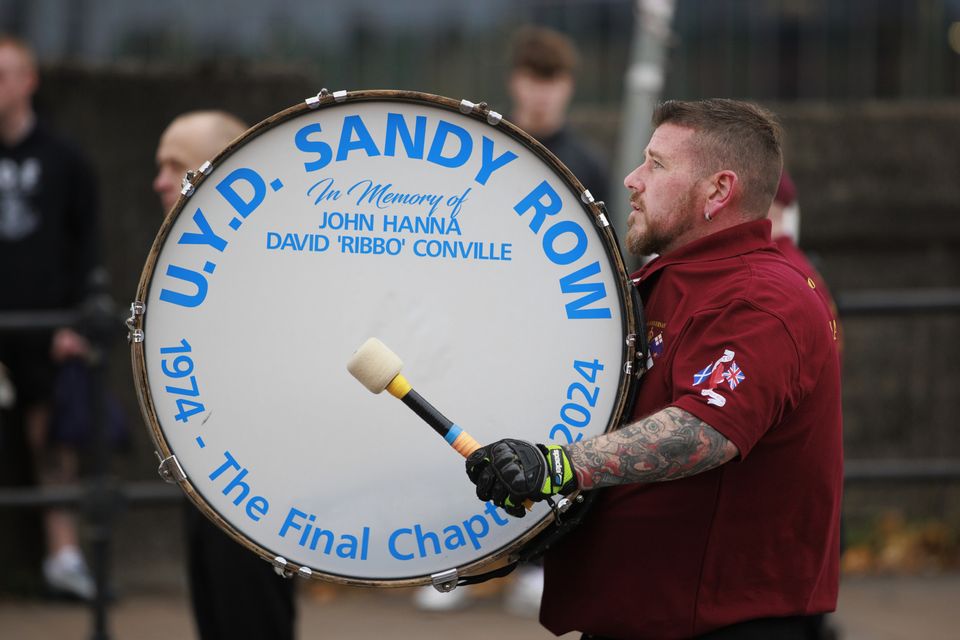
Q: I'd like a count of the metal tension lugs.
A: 10